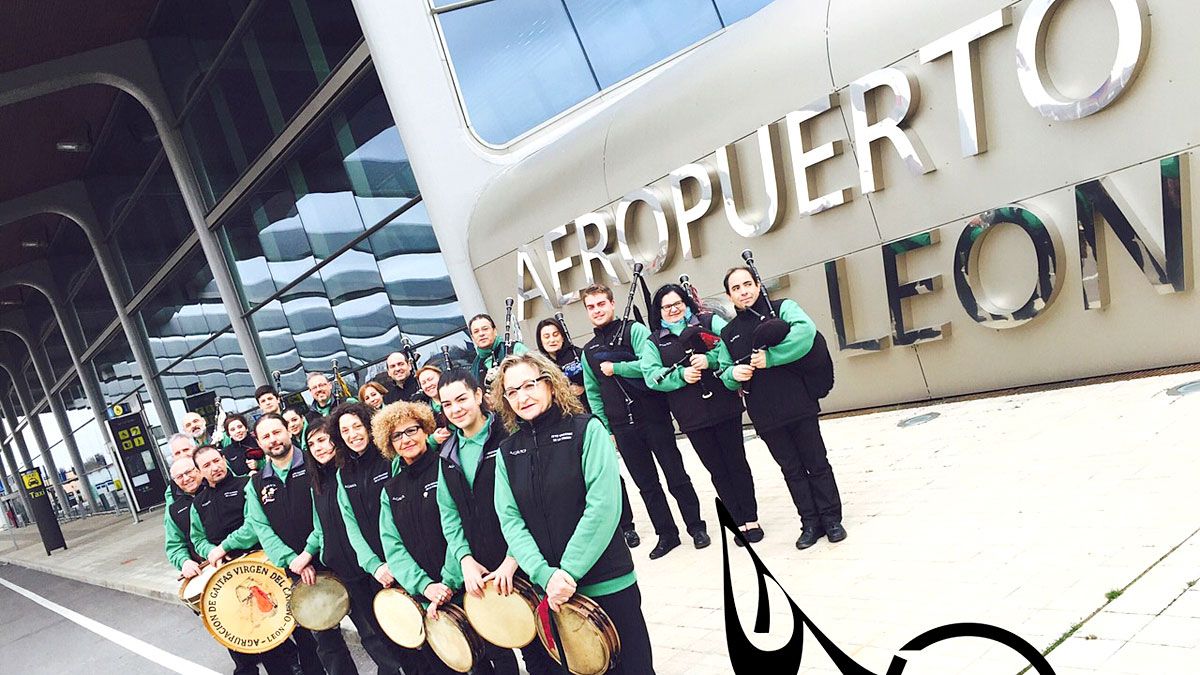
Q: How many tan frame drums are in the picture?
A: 5